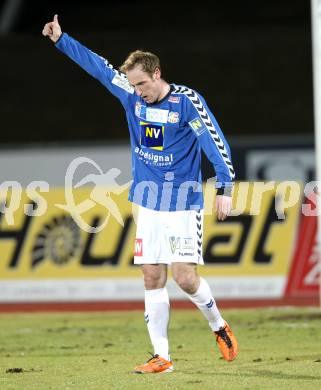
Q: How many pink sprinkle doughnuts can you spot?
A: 0